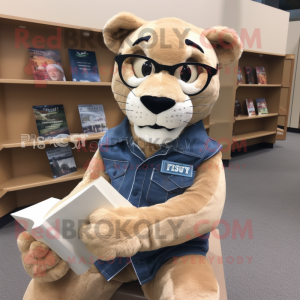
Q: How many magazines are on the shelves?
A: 11